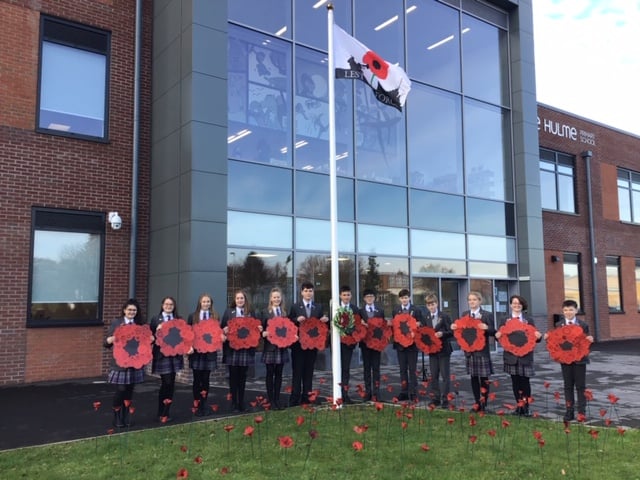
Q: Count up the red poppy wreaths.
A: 13